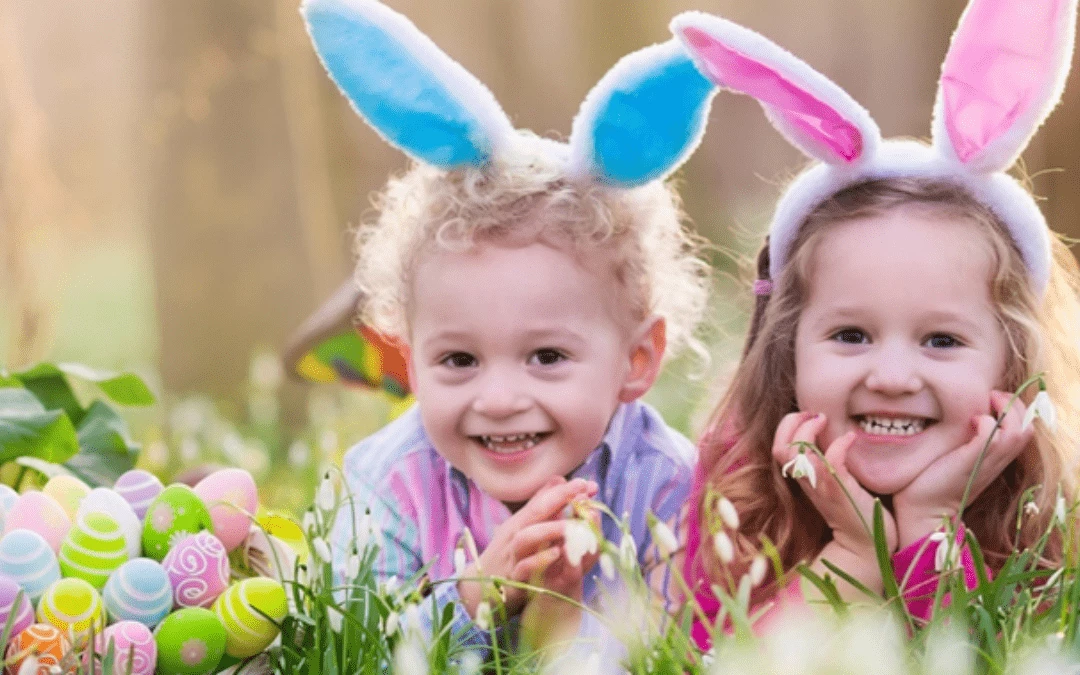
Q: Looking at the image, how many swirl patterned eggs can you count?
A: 3